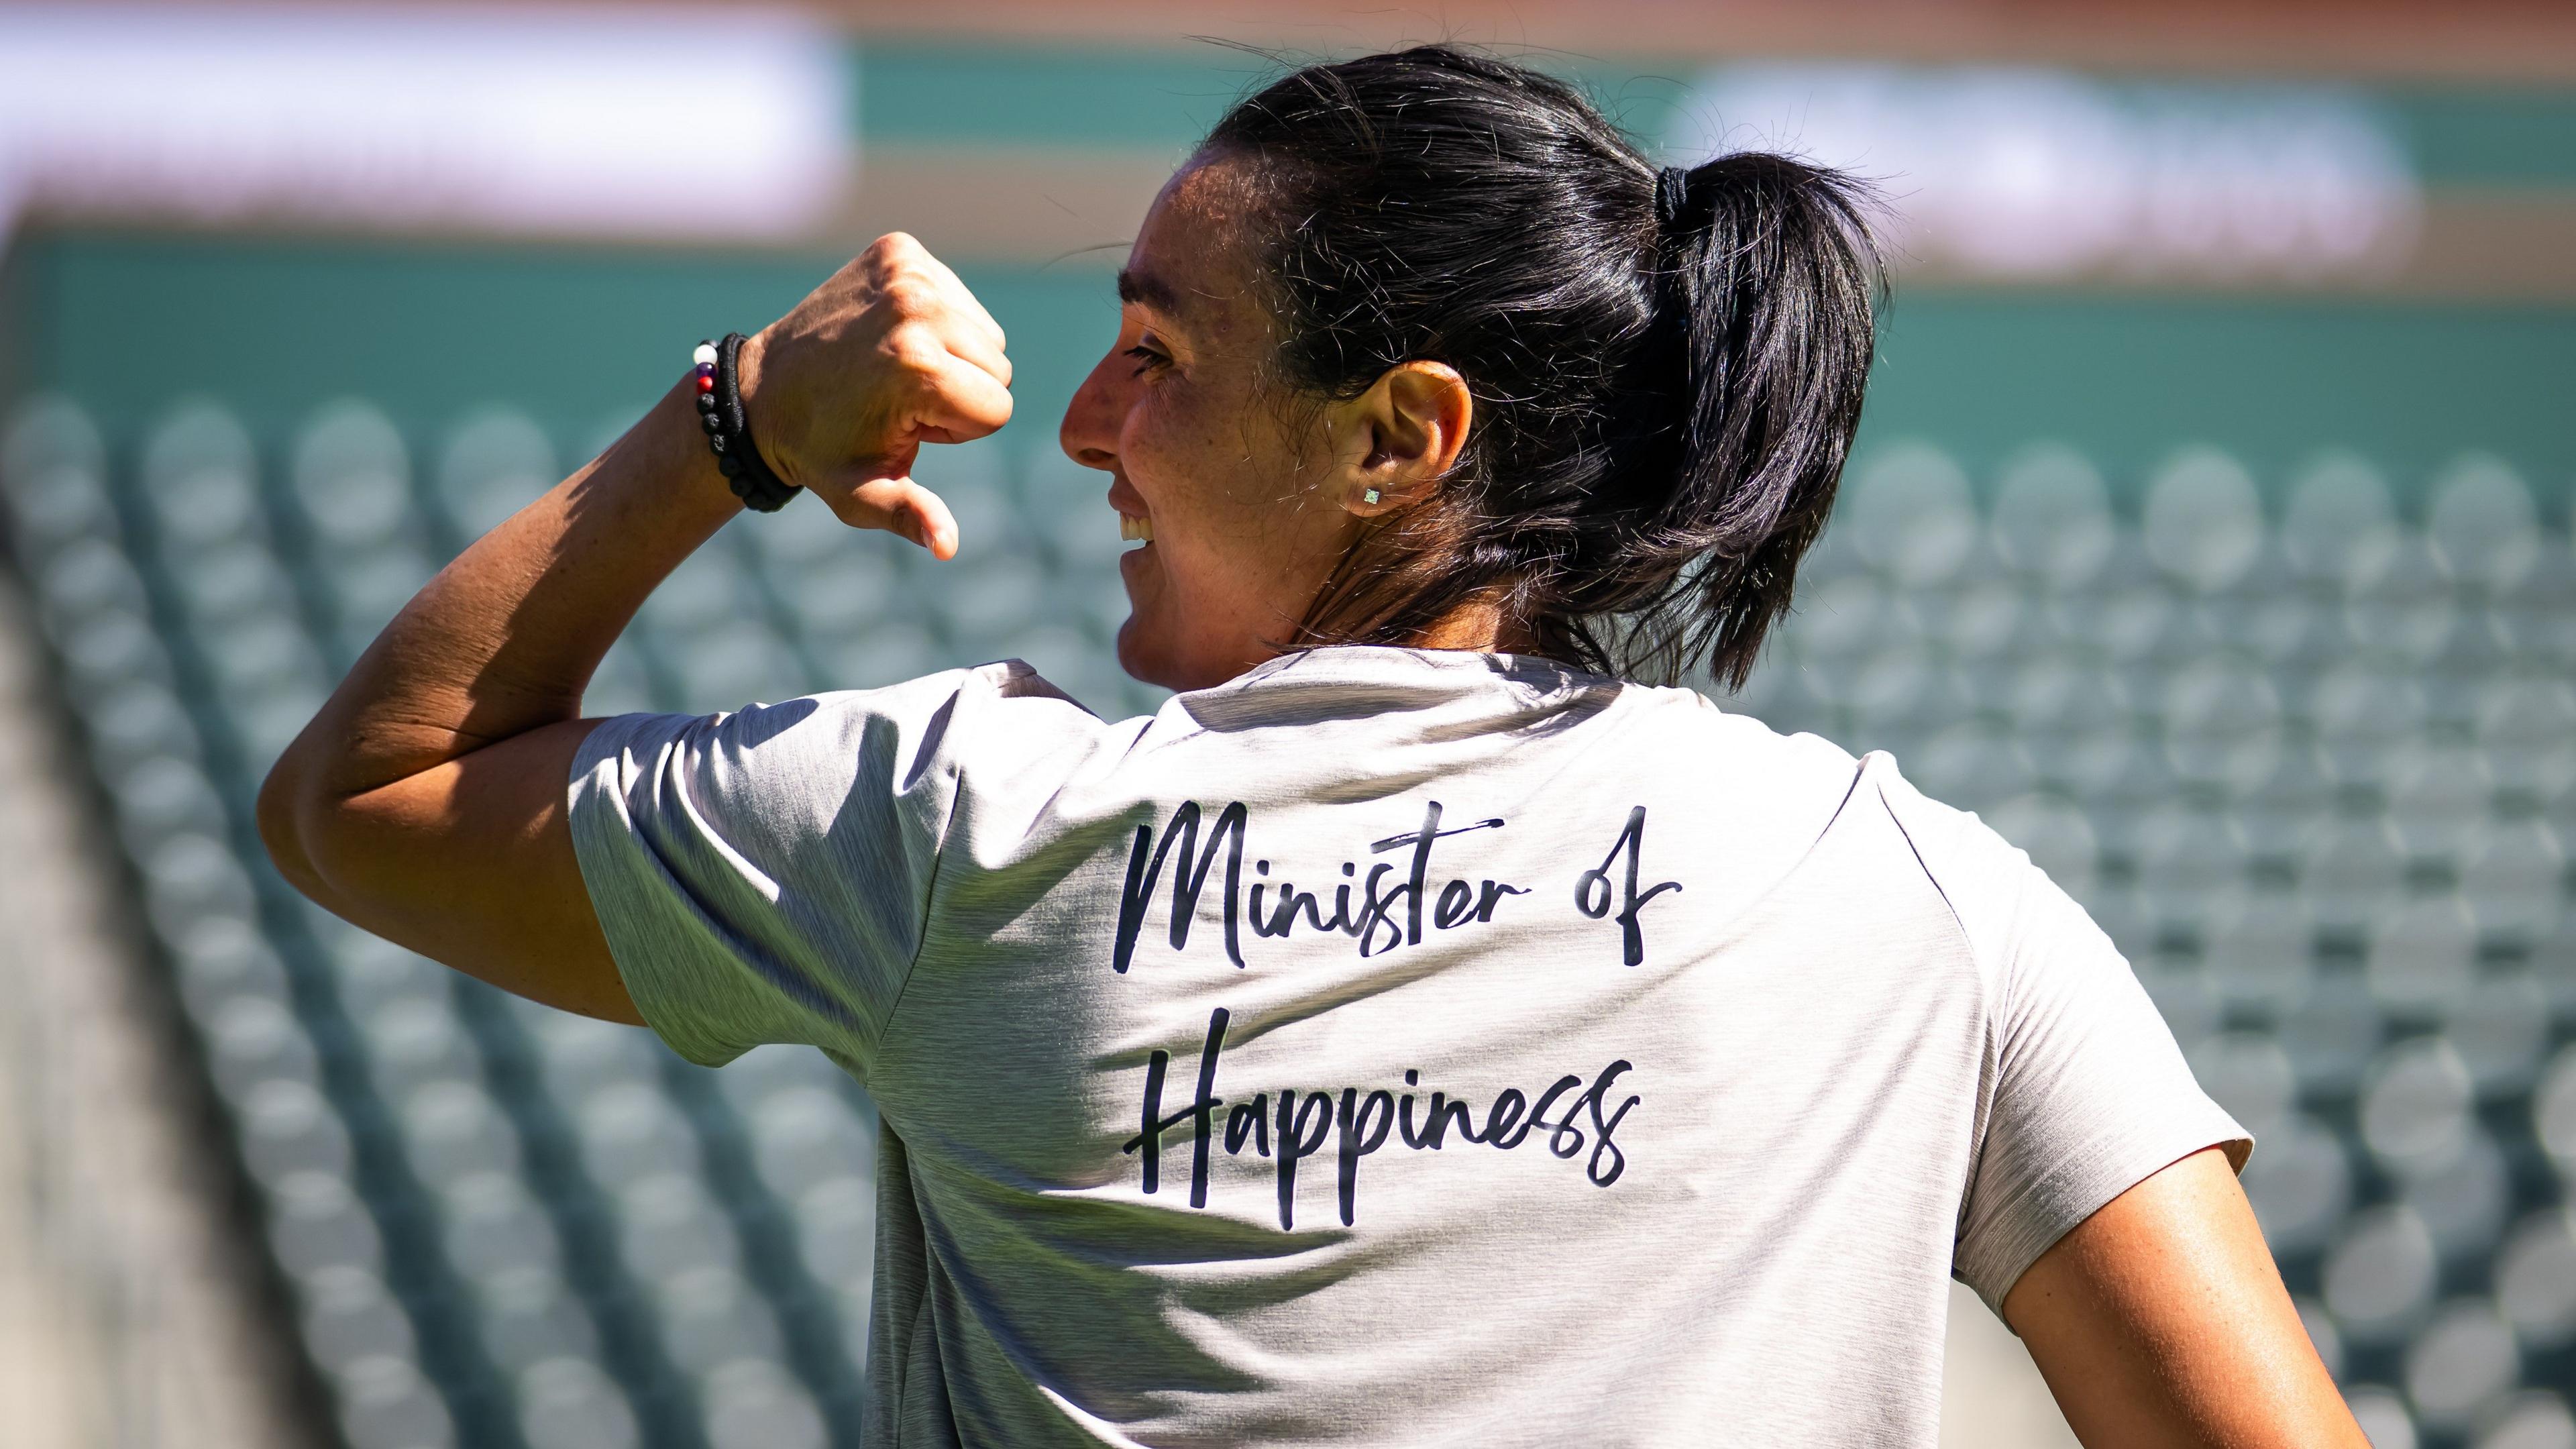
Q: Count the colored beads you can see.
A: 3